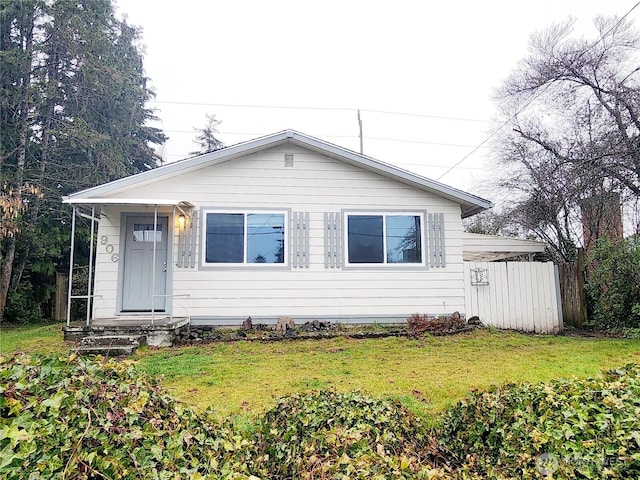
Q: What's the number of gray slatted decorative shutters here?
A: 4